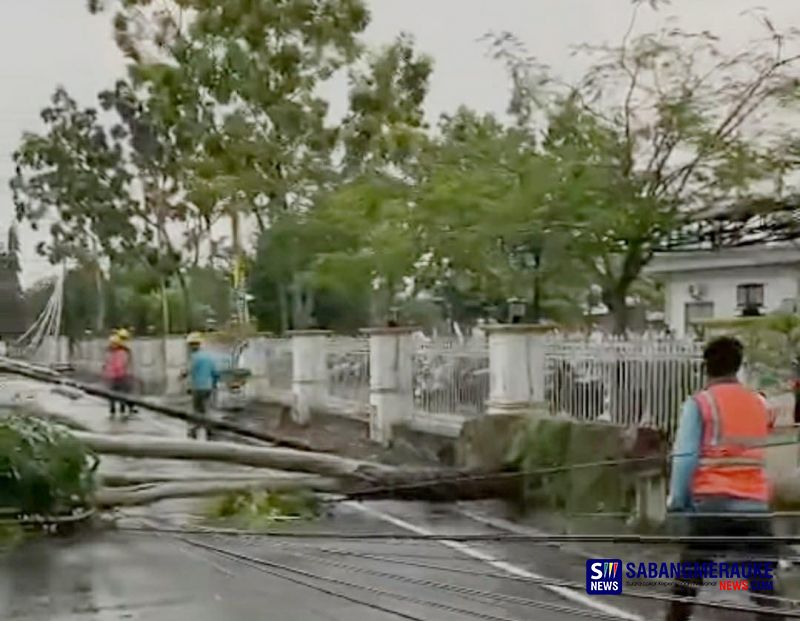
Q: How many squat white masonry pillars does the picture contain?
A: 3